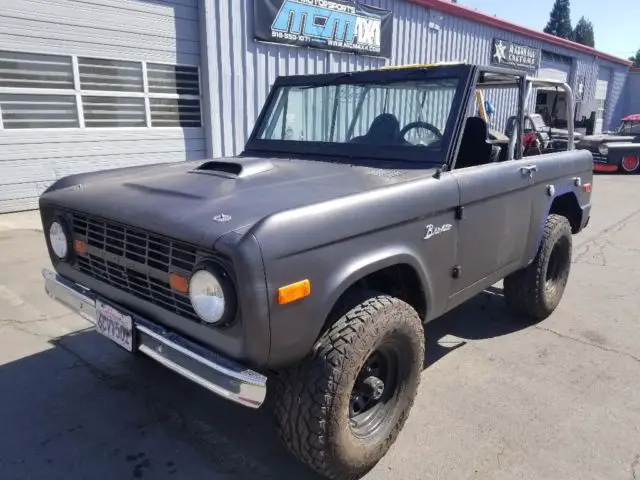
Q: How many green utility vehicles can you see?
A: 0